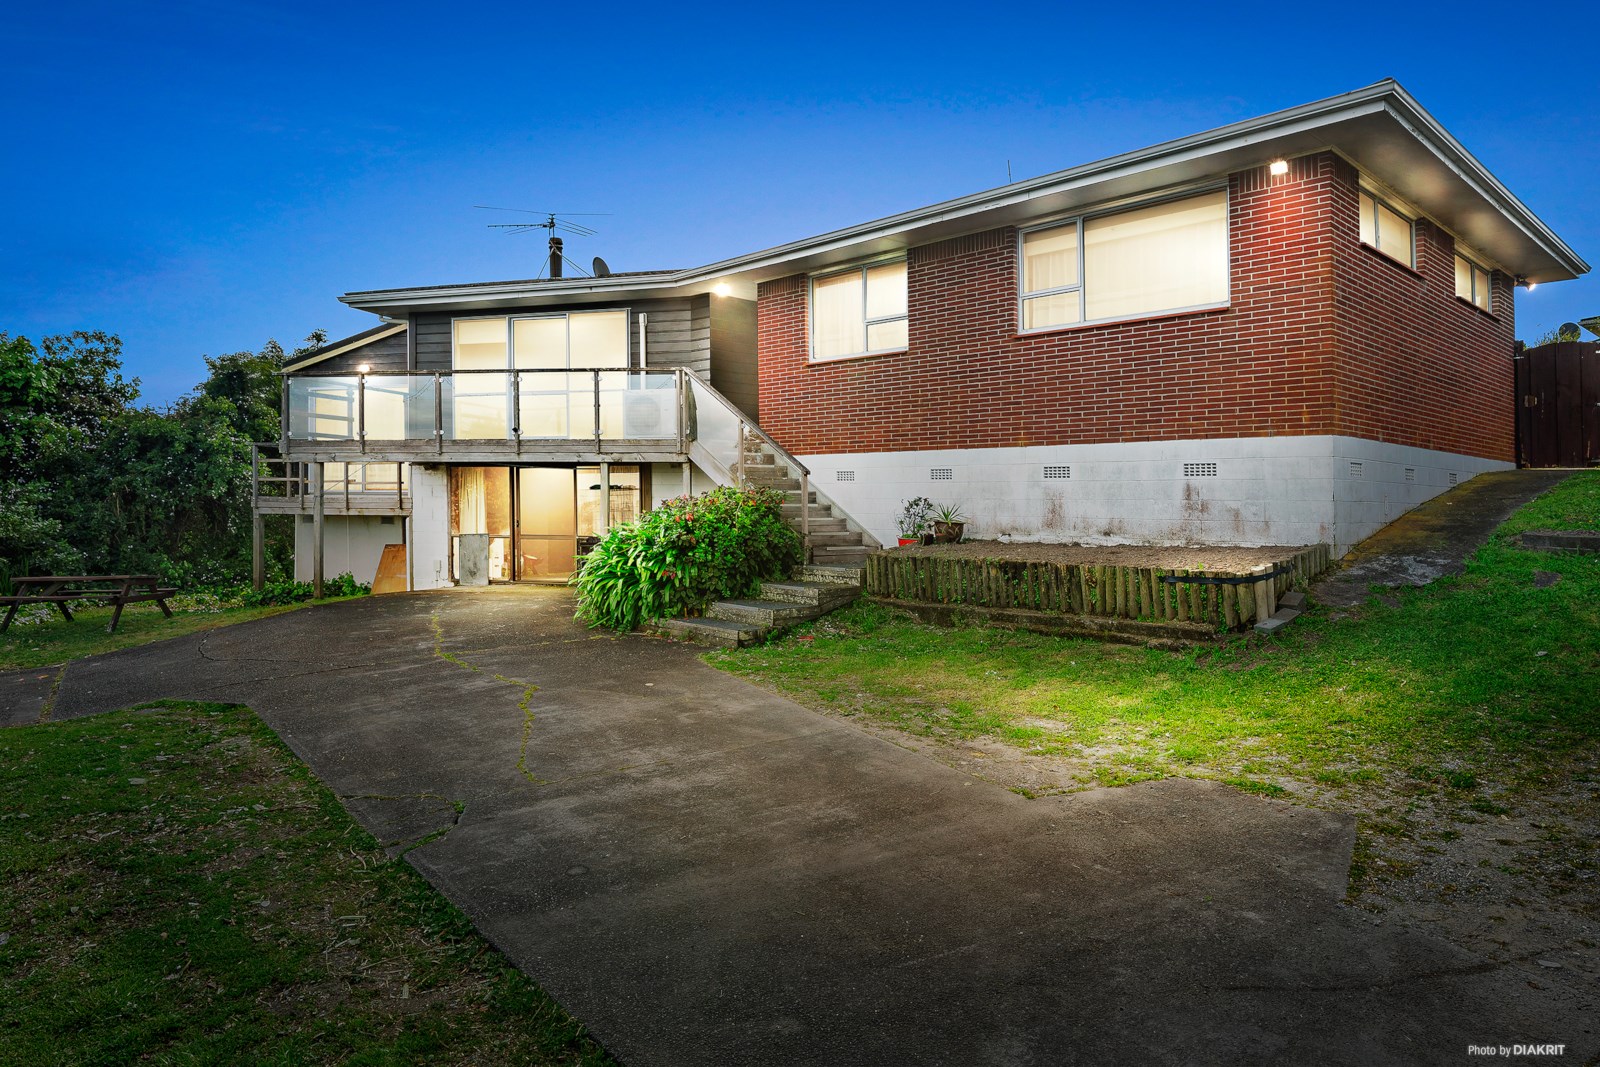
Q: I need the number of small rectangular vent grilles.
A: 7